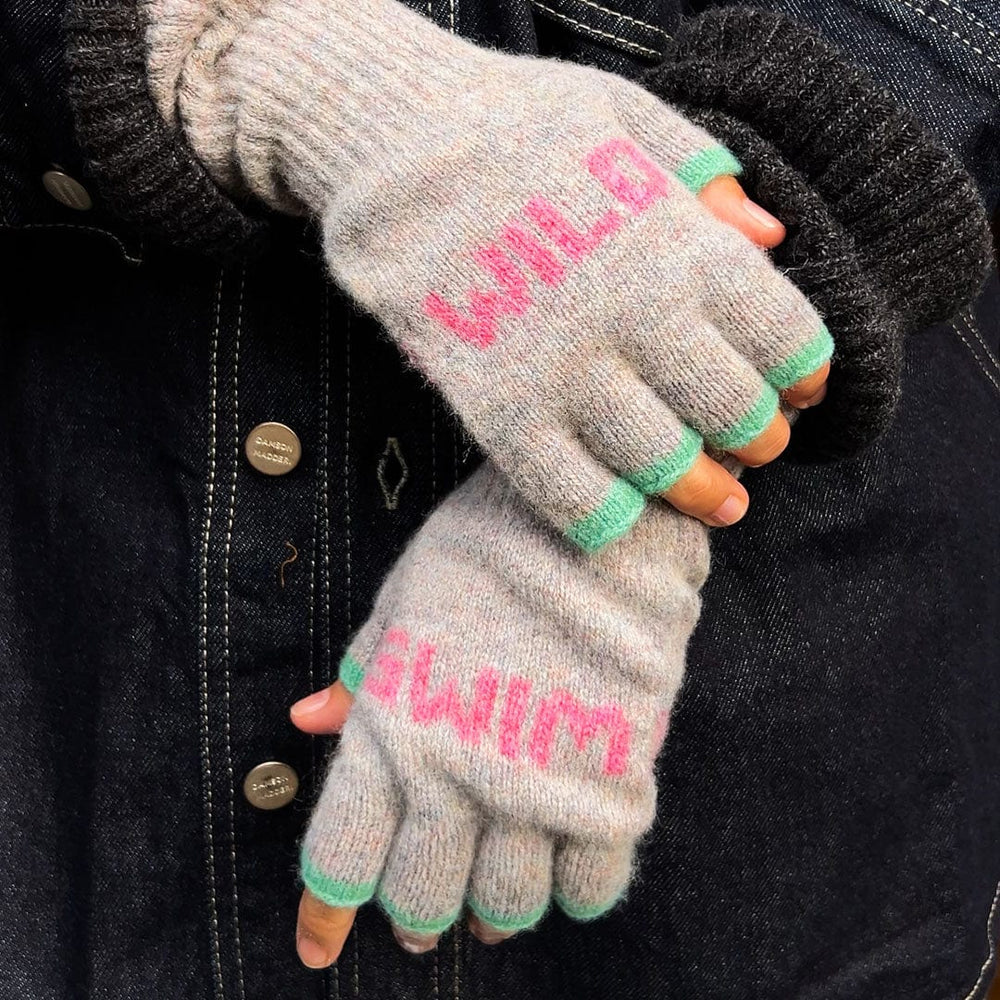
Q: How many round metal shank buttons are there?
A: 3